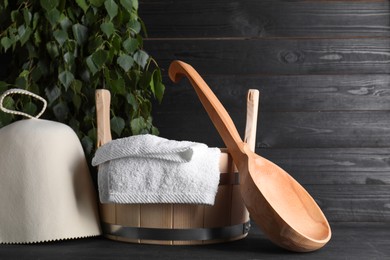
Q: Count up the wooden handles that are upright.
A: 2